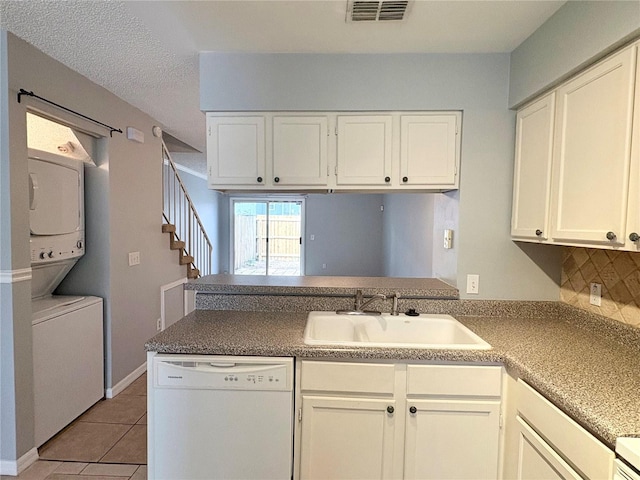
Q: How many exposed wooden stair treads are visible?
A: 4